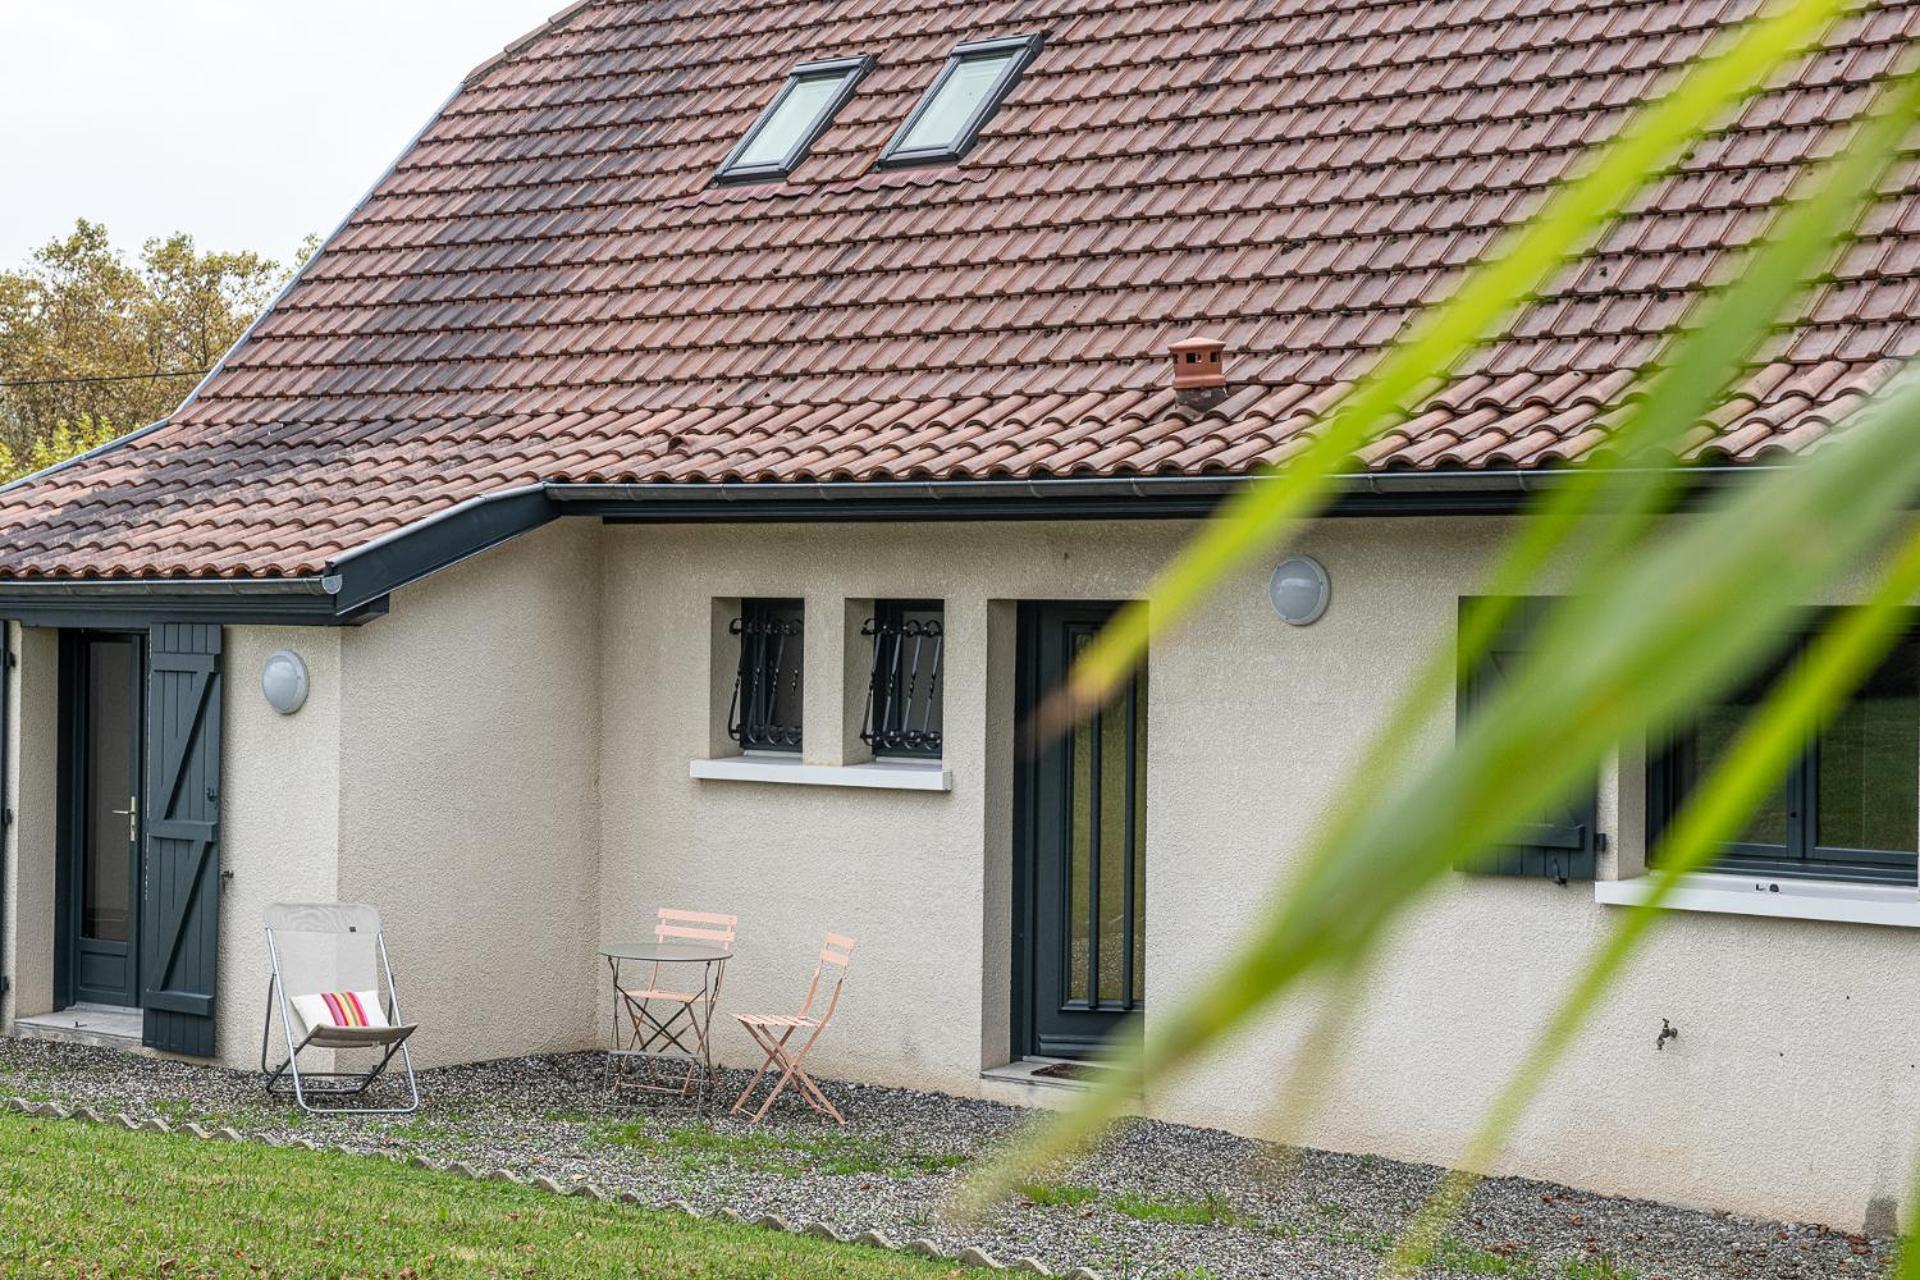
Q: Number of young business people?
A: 0